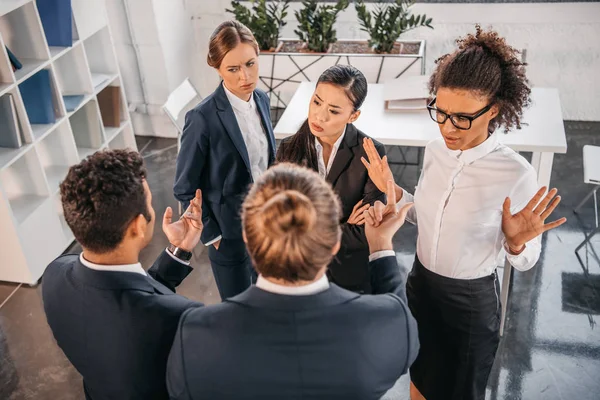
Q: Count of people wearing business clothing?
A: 5